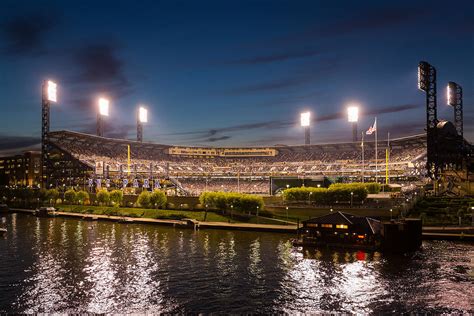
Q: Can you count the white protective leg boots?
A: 0